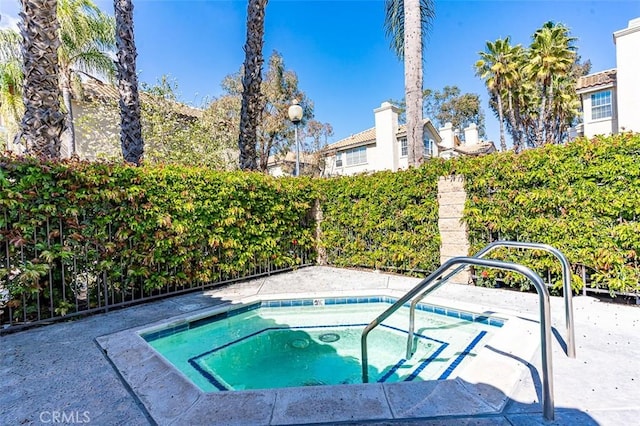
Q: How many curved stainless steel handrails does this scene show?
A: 2